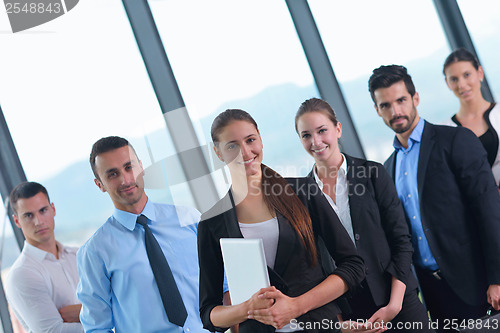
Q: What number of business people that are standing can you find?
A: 6